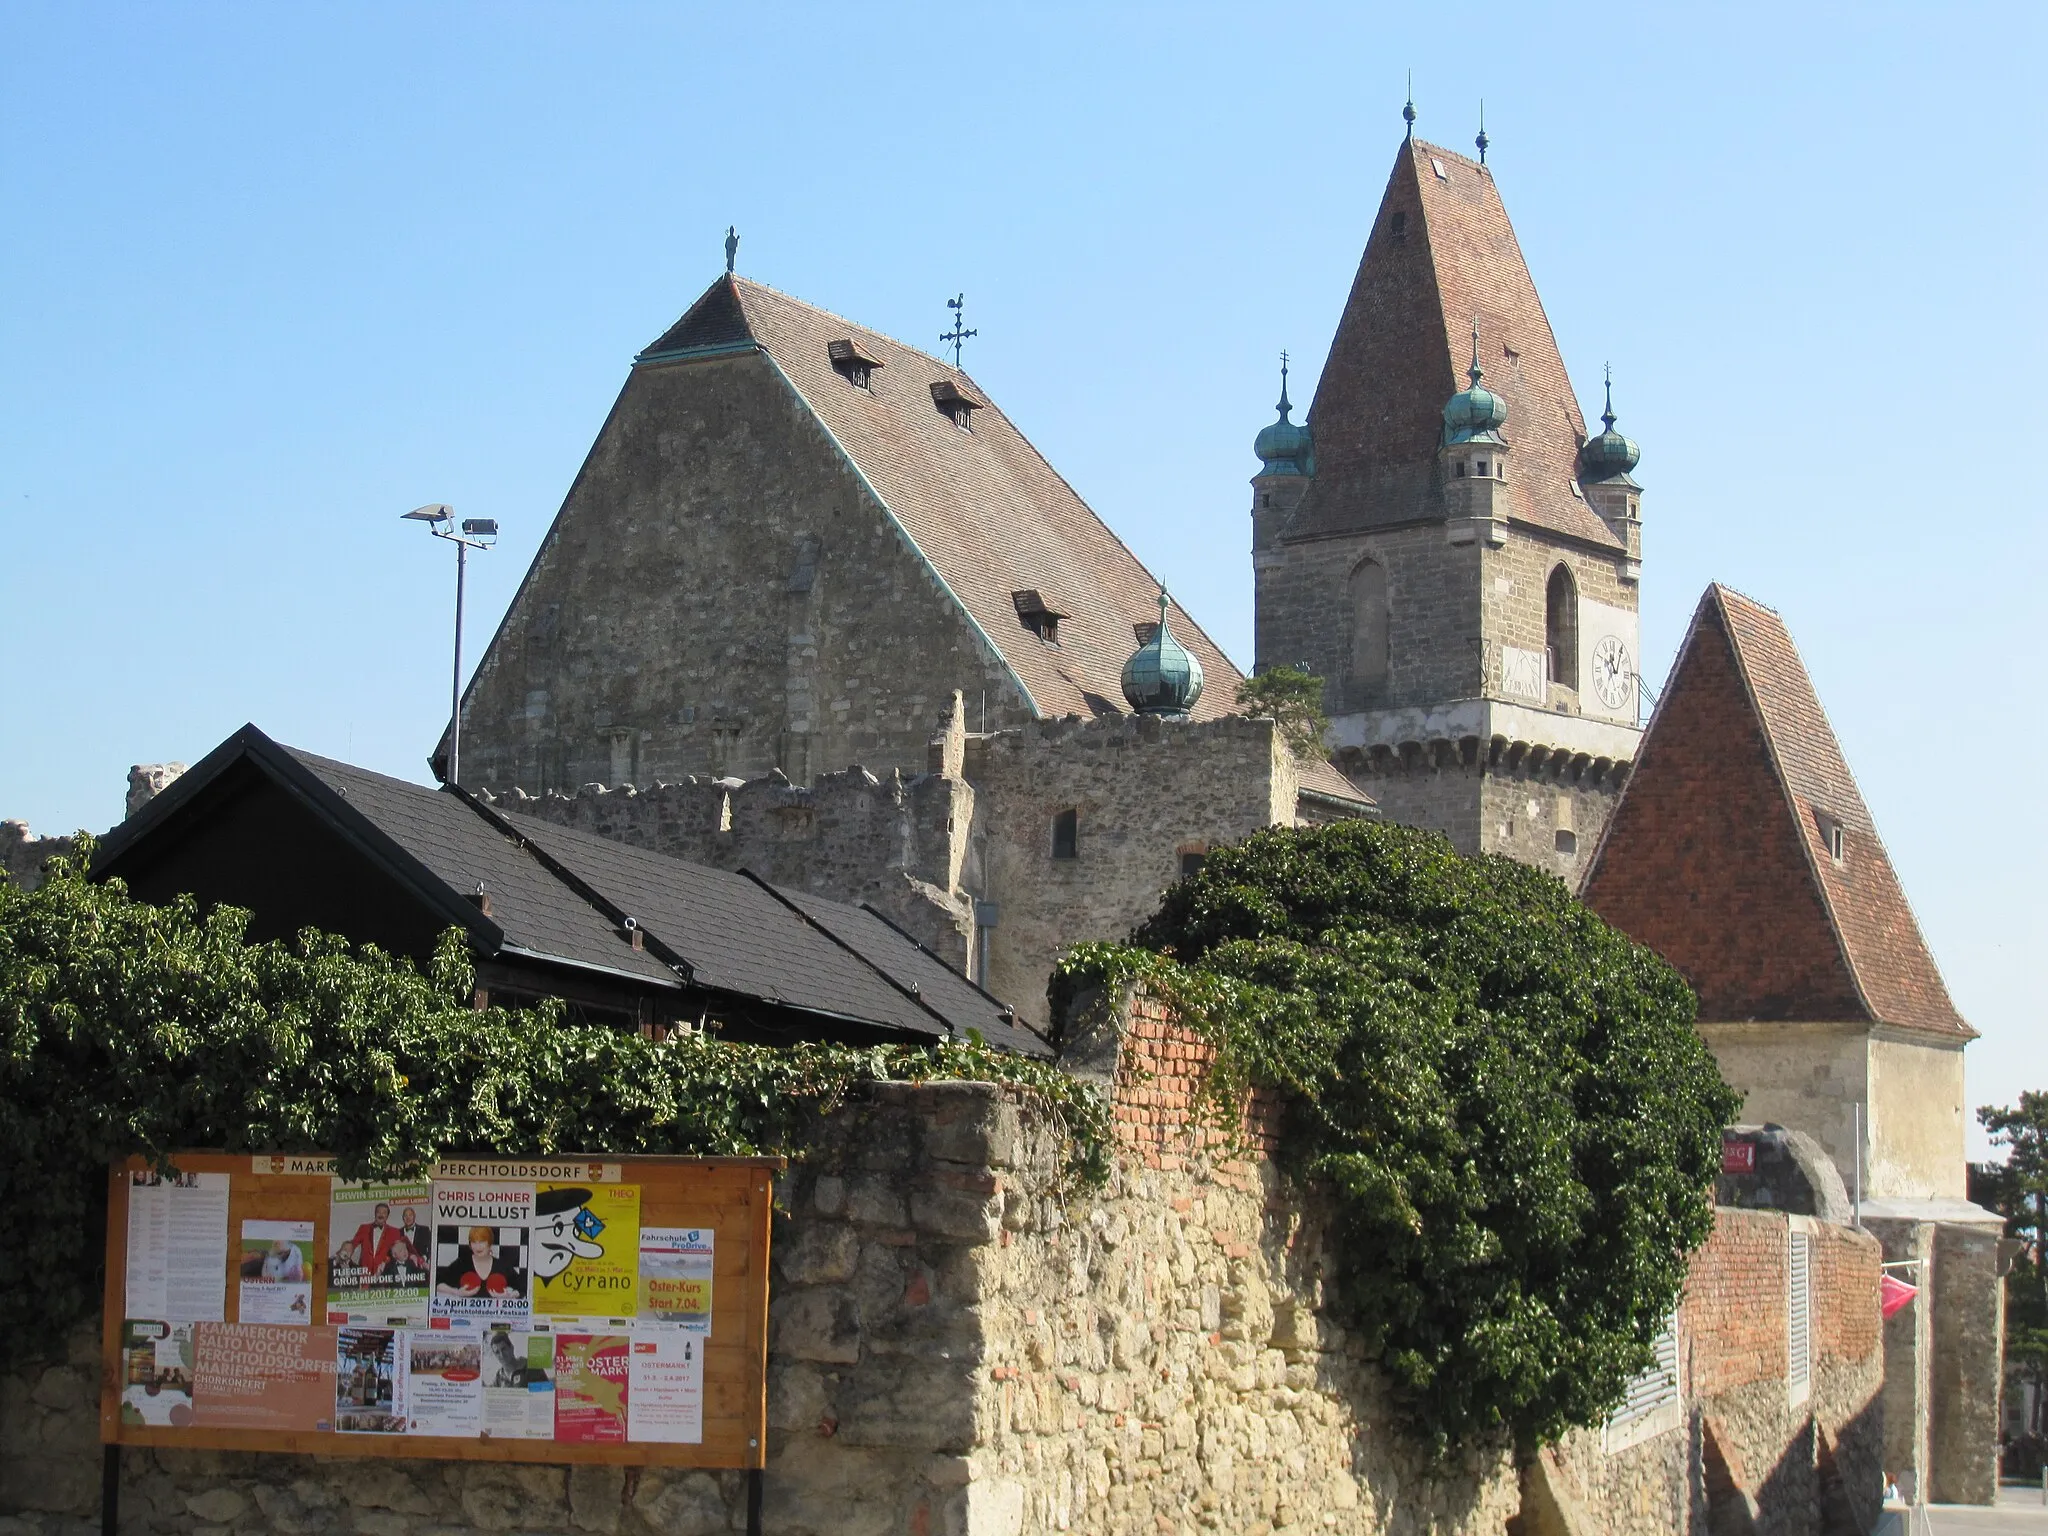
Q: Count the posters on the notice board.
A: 13